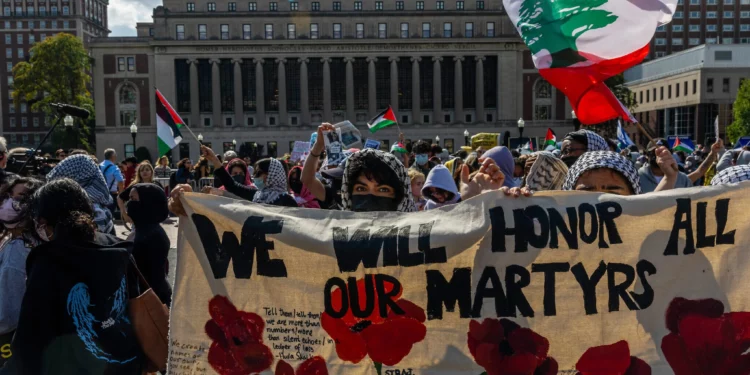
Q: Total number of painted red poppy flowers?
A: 6